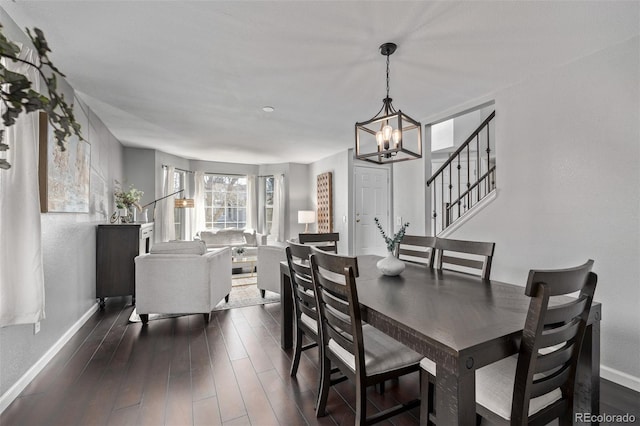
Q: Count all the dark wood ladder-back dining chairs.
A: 6